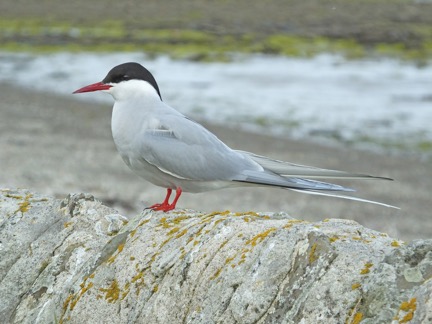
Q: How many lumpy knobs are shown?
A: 0